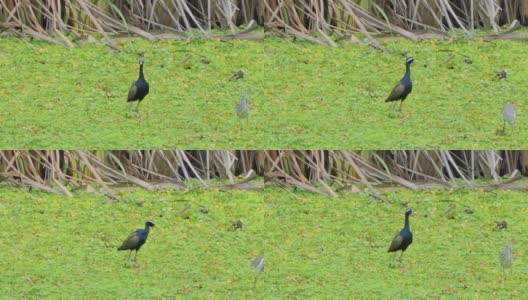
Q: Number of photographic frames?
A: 4